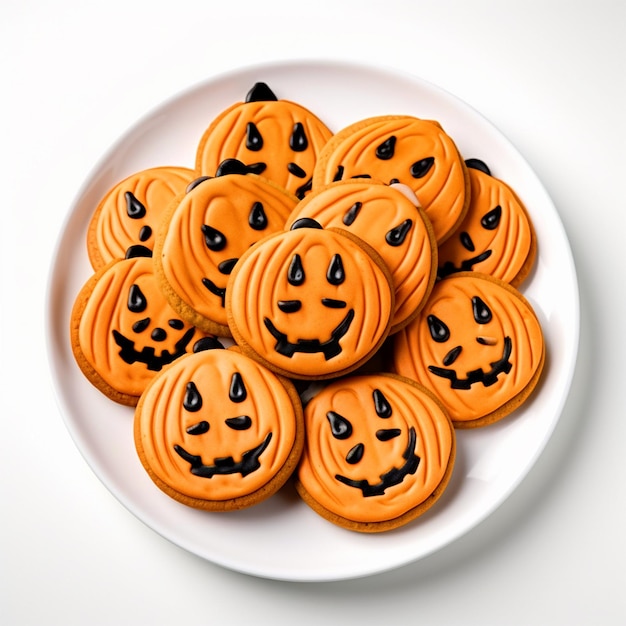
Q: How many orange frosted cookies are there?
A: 11